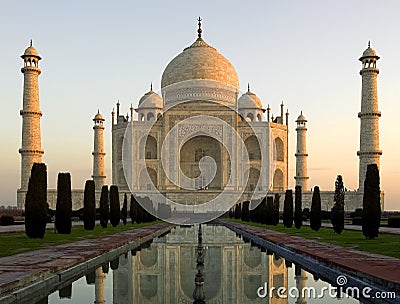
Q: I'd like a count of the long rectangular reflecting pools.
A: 1